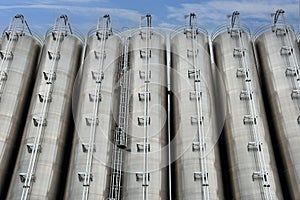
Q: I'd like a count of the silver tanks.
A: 7